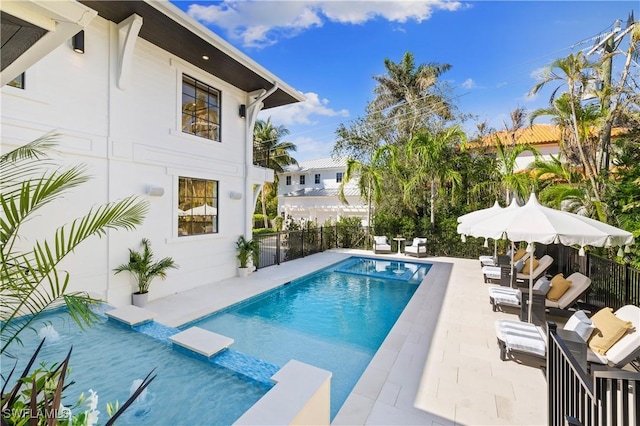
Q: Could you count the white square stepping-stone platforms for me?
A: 2